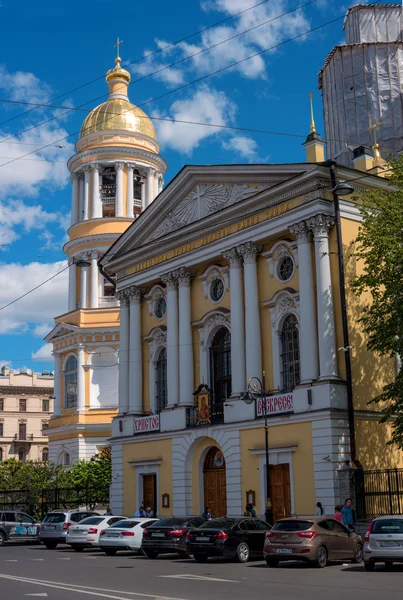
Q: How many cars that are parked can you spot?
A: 8